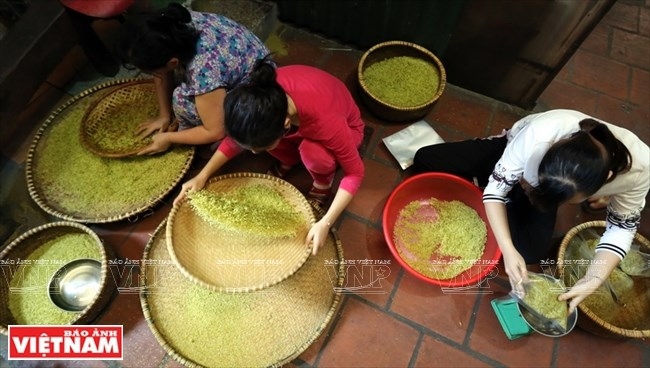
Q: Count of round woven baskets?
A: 7